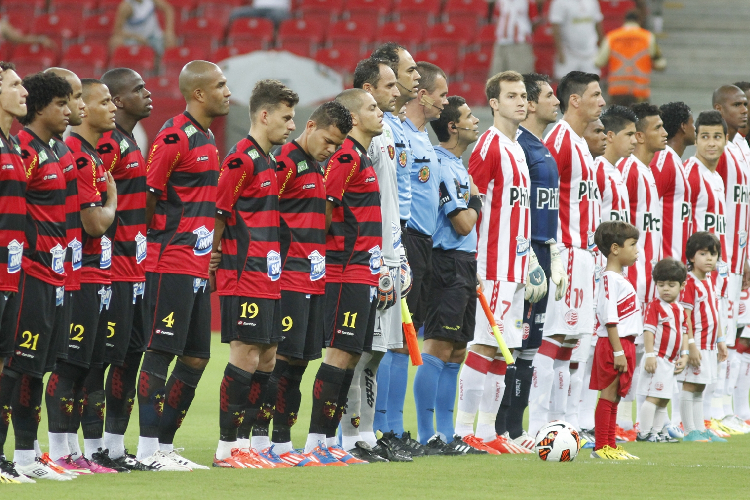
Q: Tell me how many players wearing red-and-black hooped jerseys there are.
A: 9